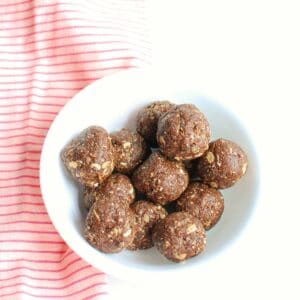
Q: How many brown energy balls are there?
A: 11